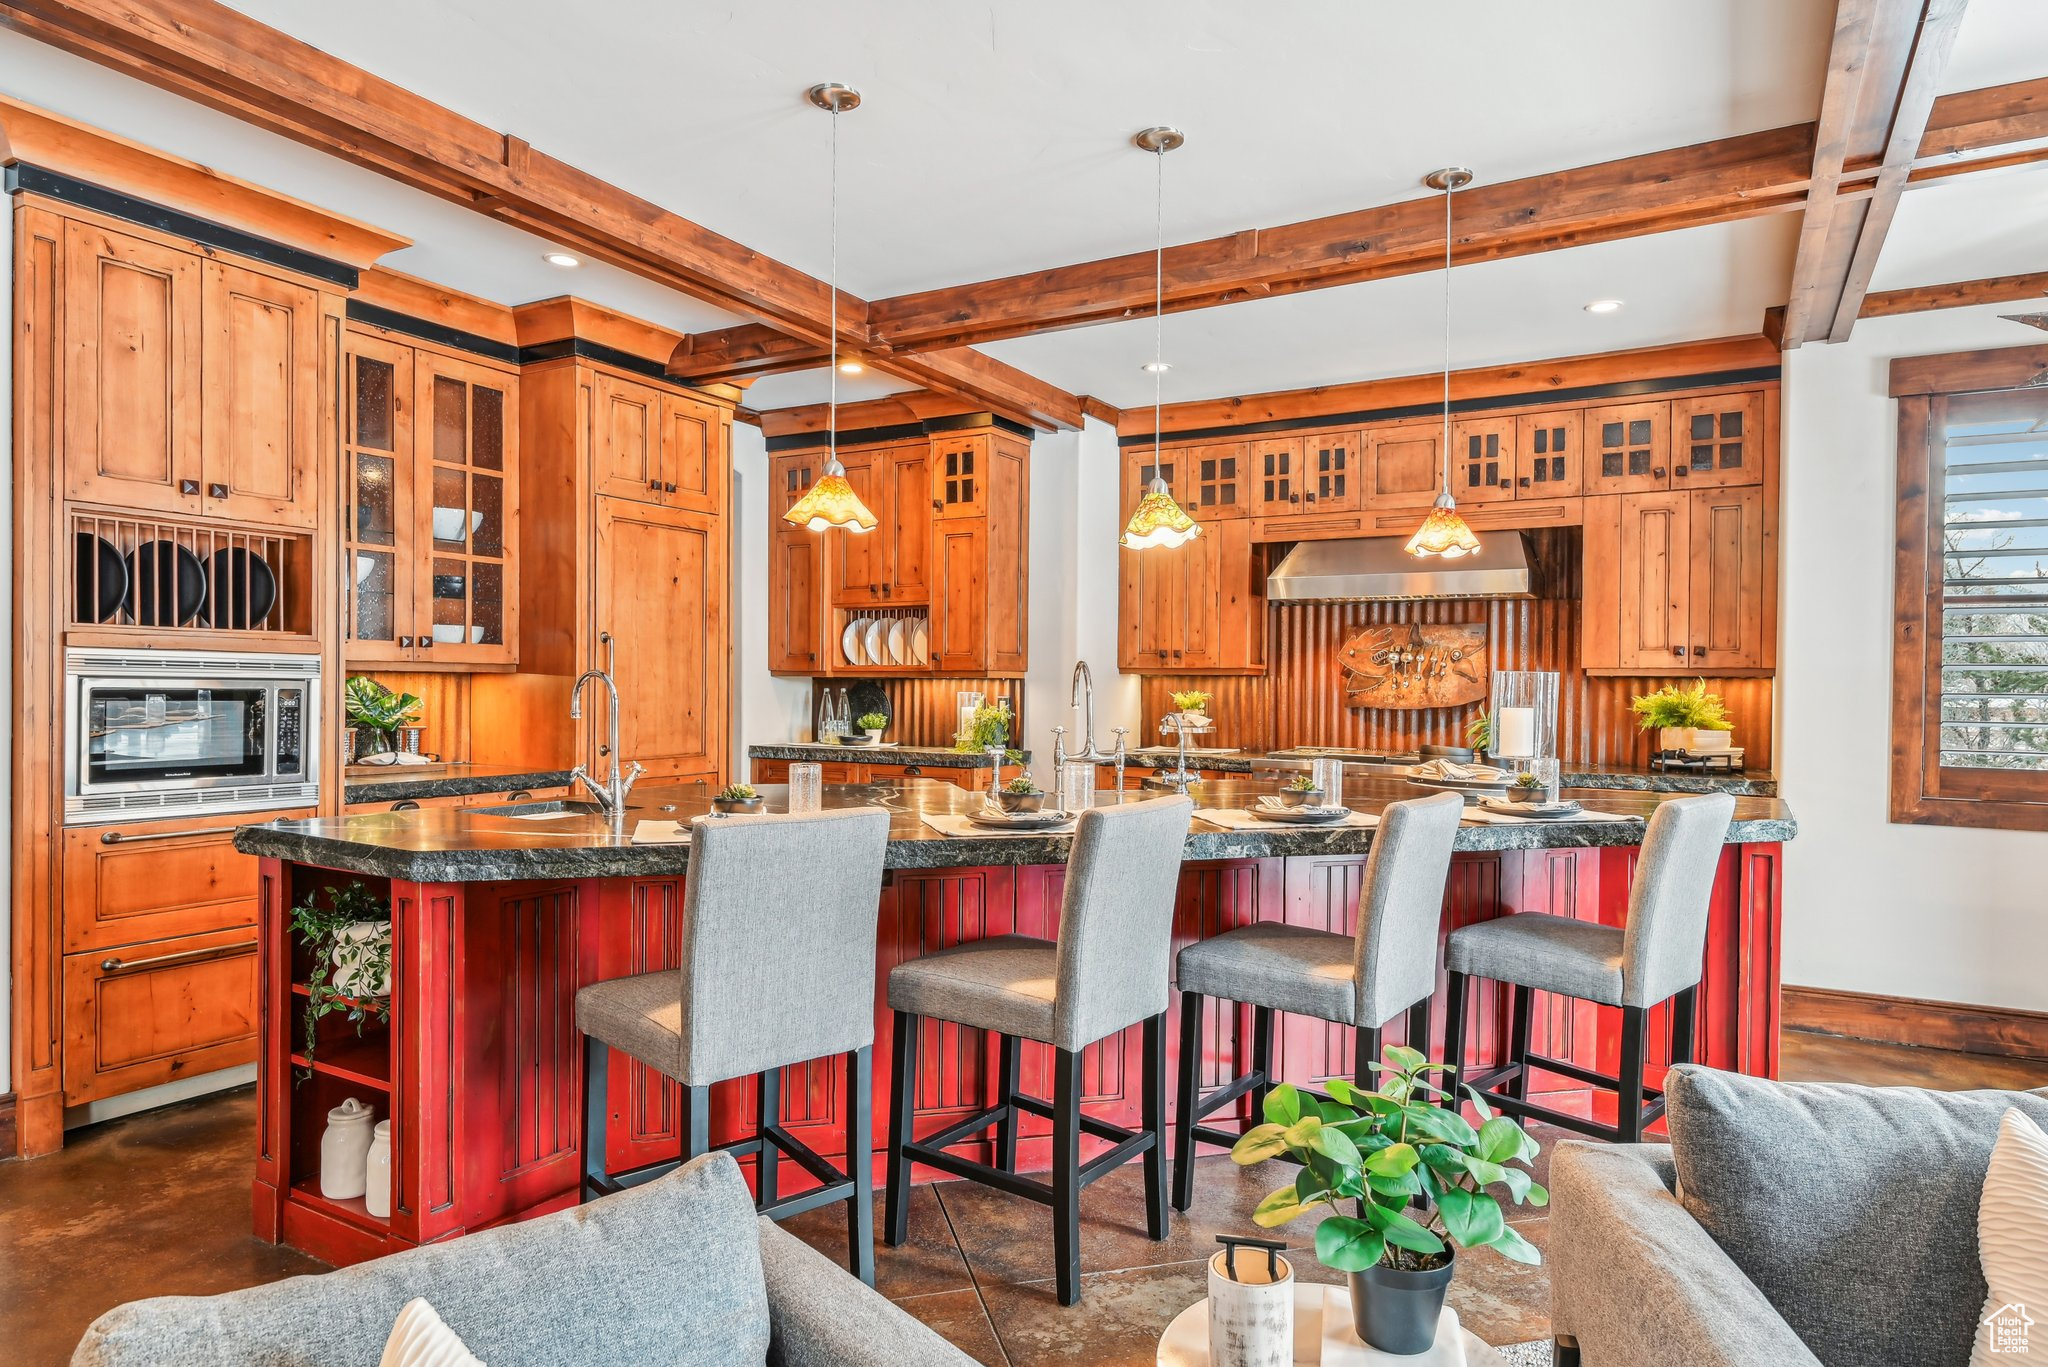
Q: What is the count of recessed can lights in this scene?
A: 4